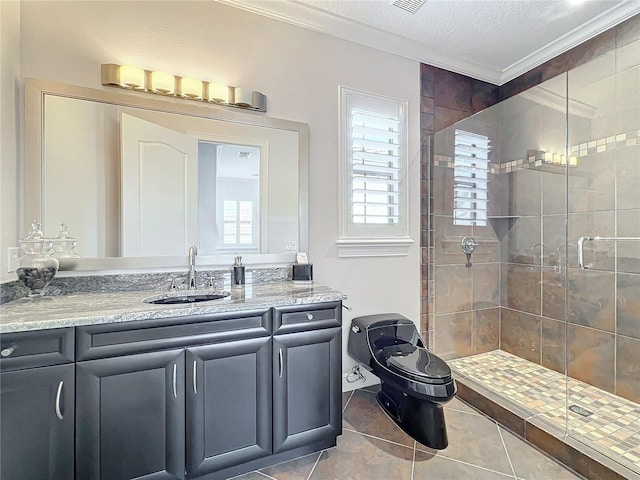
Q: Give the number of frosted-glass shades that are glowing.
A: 4